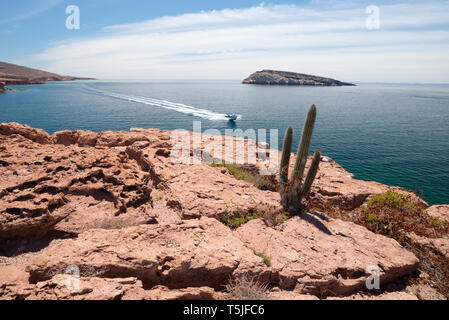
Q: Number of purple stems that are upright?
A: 0